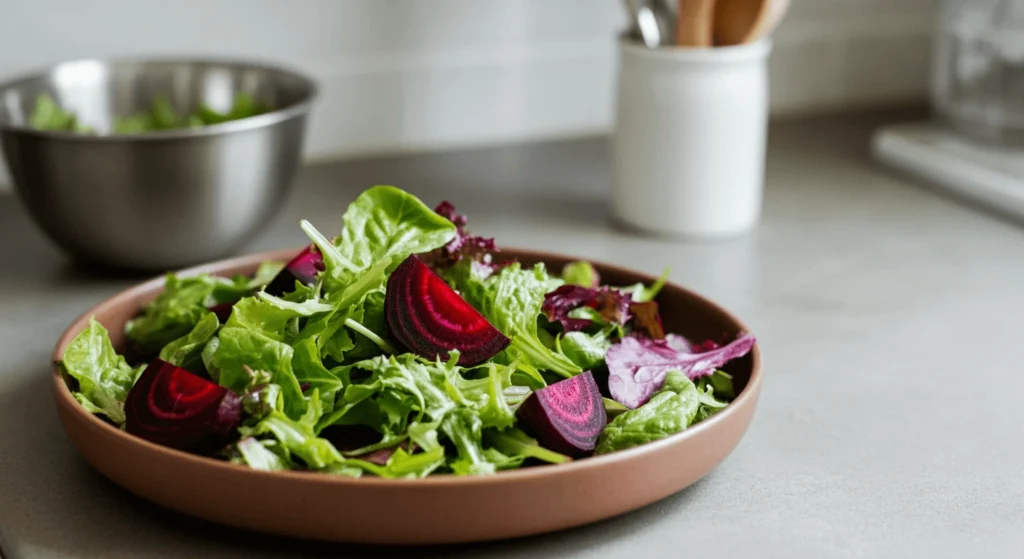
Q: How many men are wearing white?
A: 0